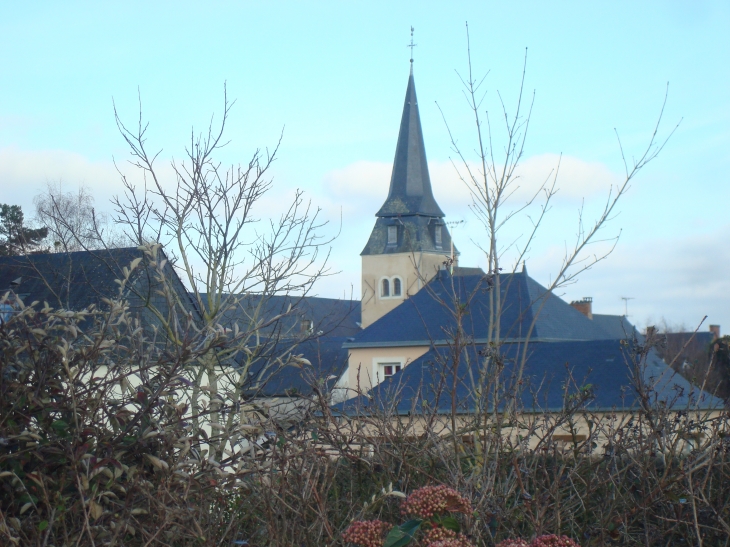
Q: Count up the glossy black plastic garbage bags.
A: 0